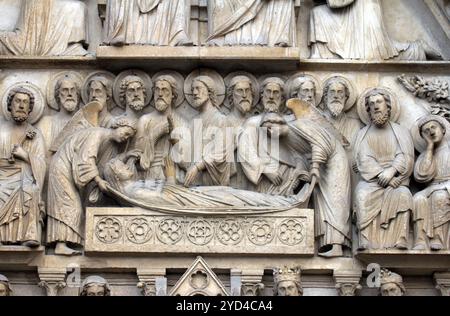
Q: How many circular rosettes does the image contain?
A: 7